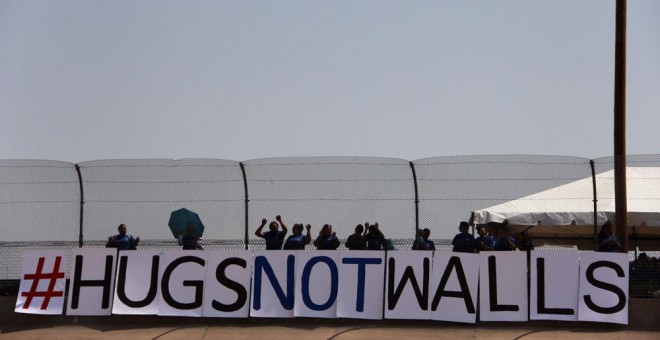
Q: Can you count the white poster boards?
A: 13